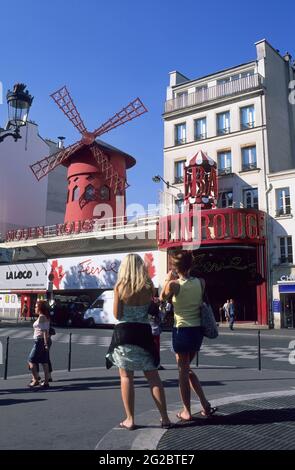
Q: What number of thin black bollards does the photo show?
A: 4